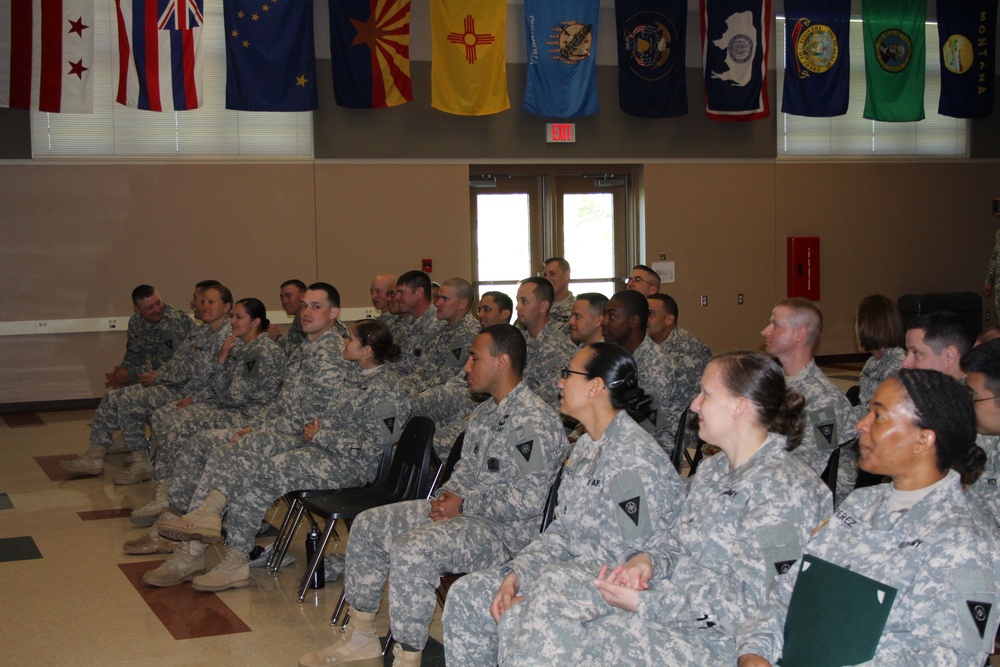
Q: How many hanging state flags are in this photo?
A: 11